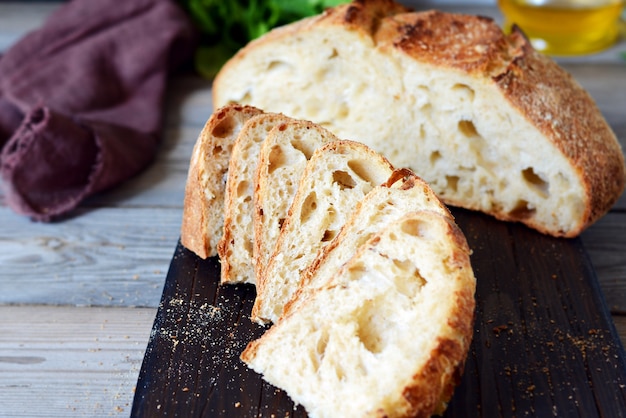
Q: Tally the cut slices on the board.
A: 6